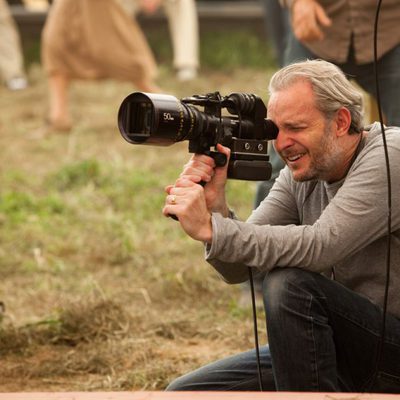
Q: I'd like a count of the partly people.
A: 4